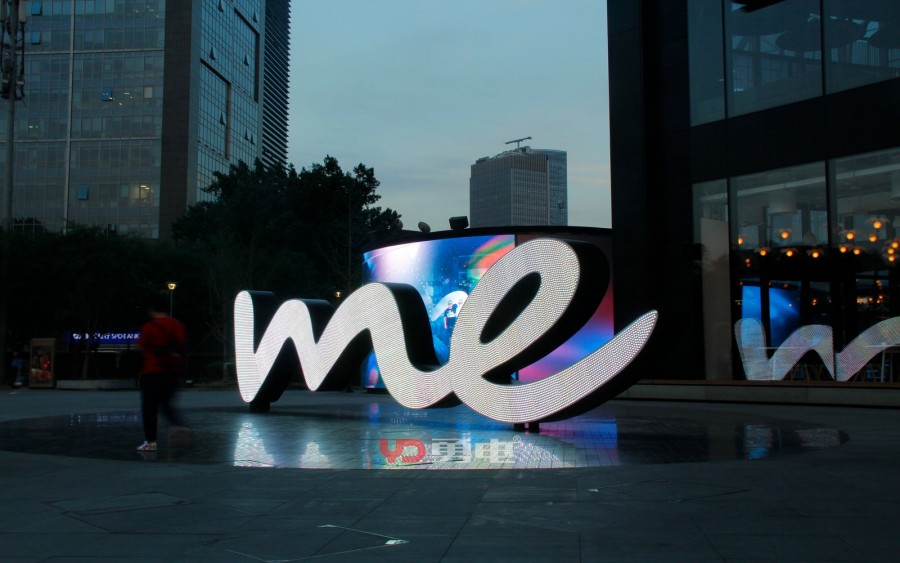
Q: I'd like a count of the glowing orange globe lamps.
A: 13